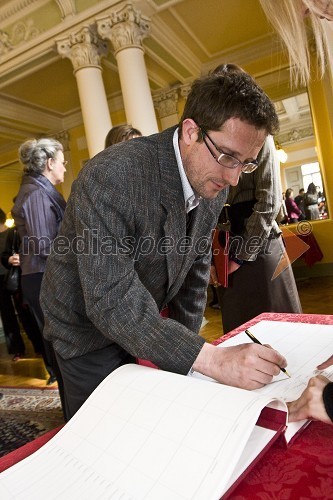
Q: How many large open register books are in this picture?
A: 1